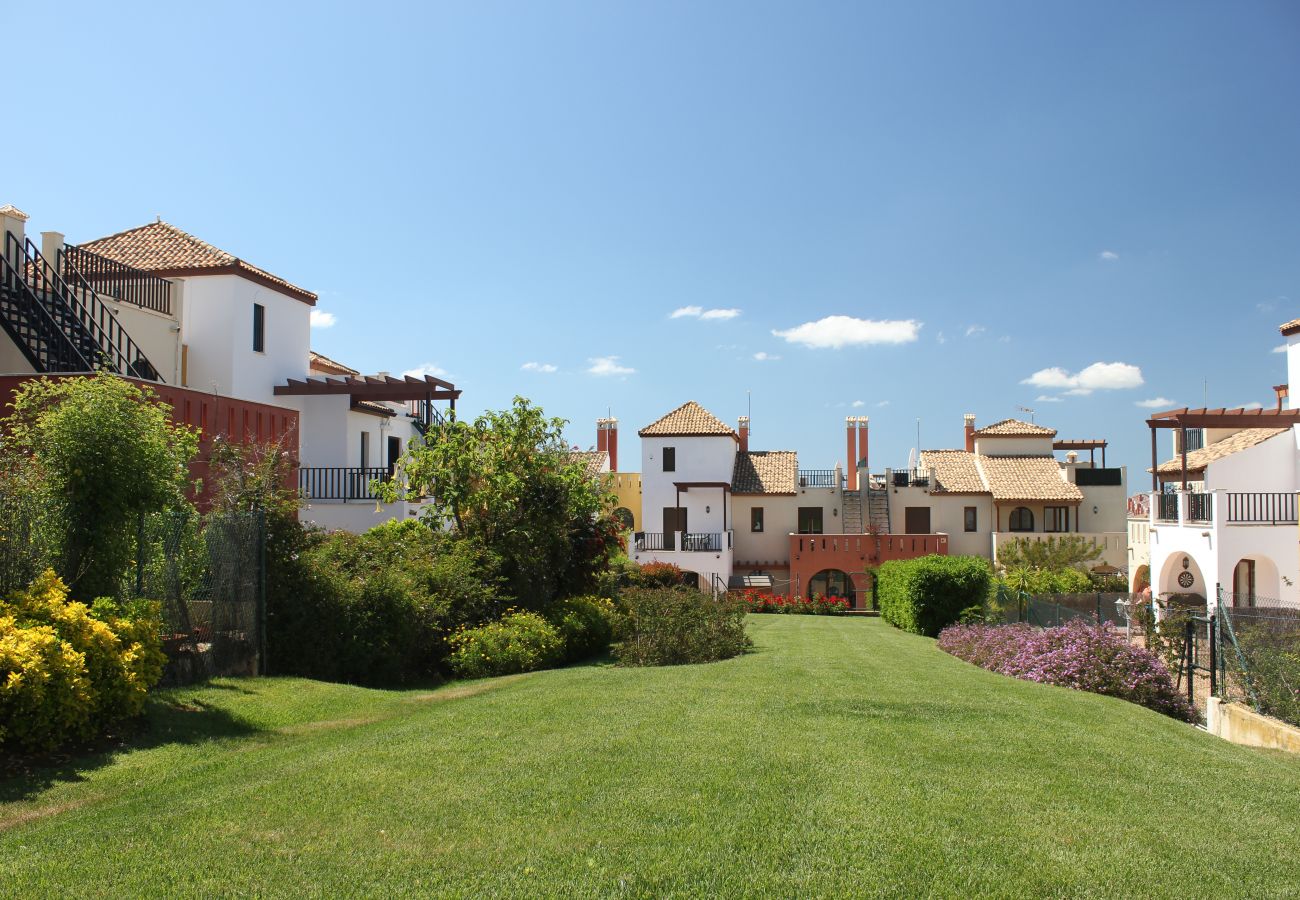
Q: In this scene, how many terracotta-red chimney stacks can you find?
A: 6